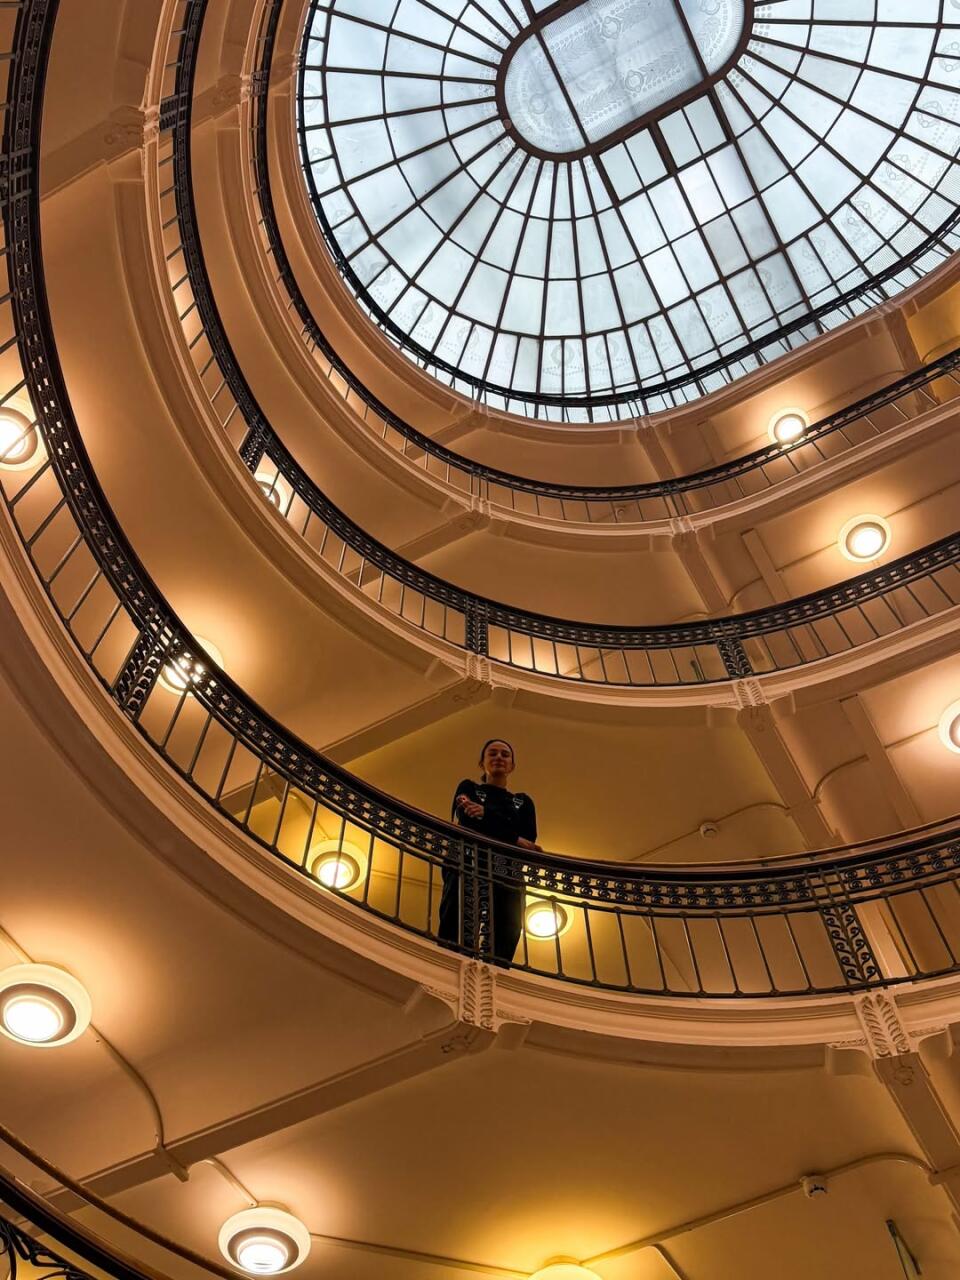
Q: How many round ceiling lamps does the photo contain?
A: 11